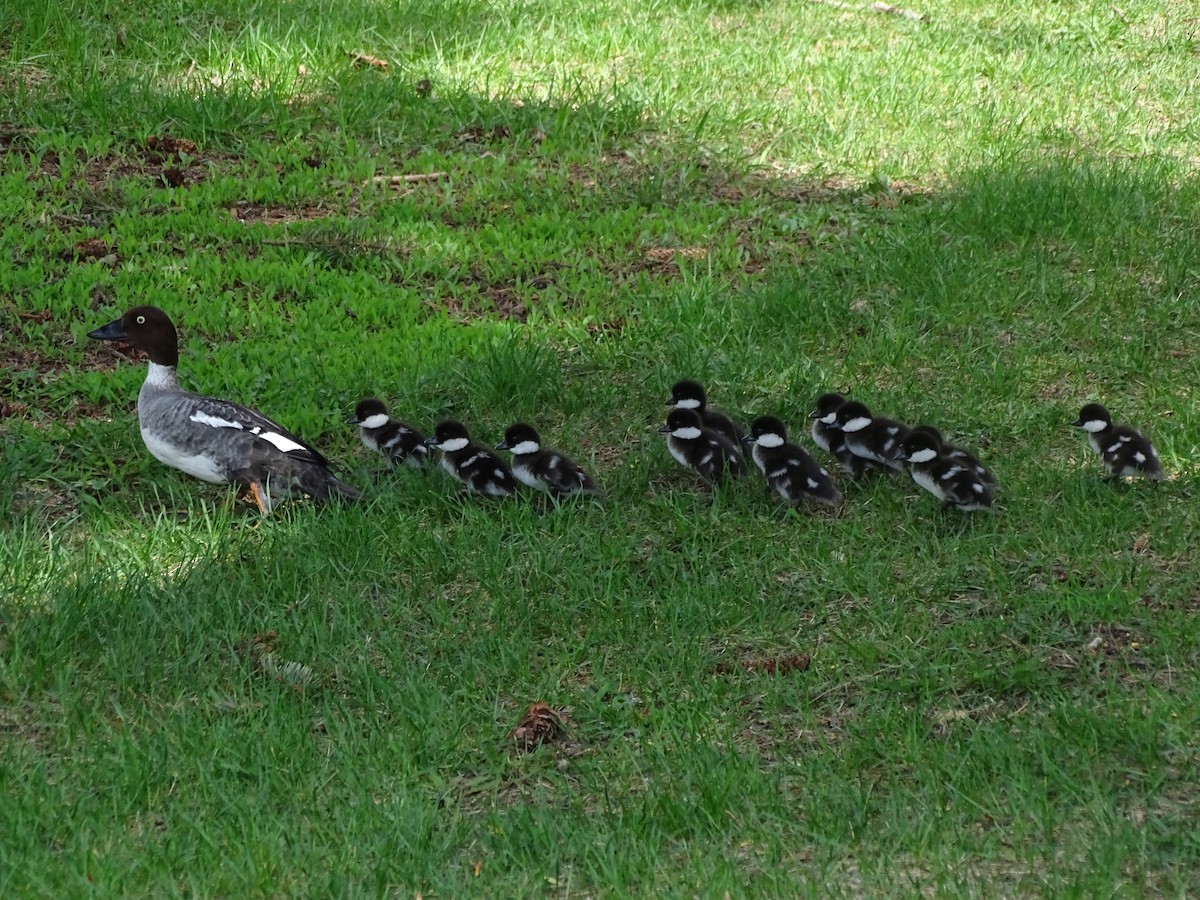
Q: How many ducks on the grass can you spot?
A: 12